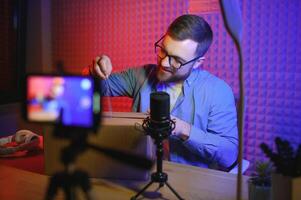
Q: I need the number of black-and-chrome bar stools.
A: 0